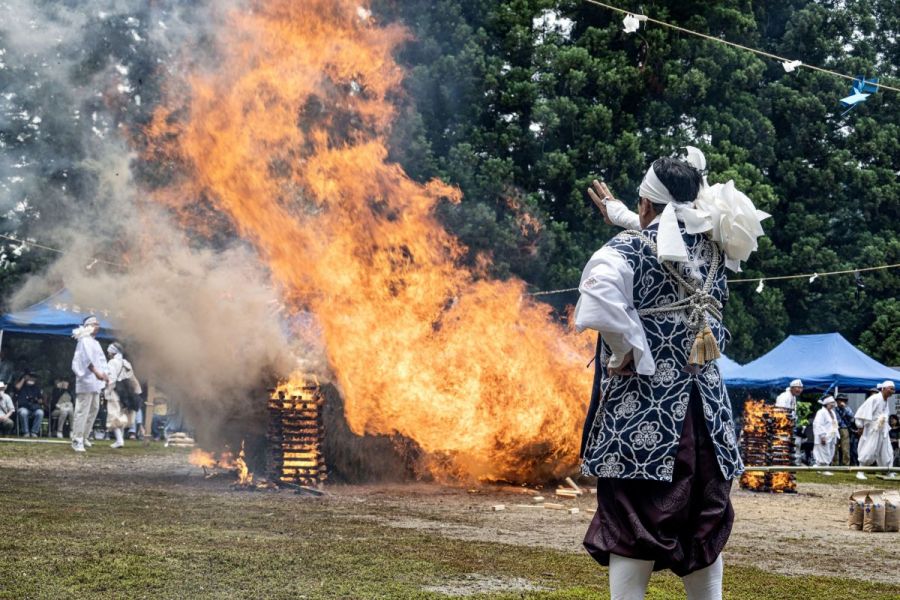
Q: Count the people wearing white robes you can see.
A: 5